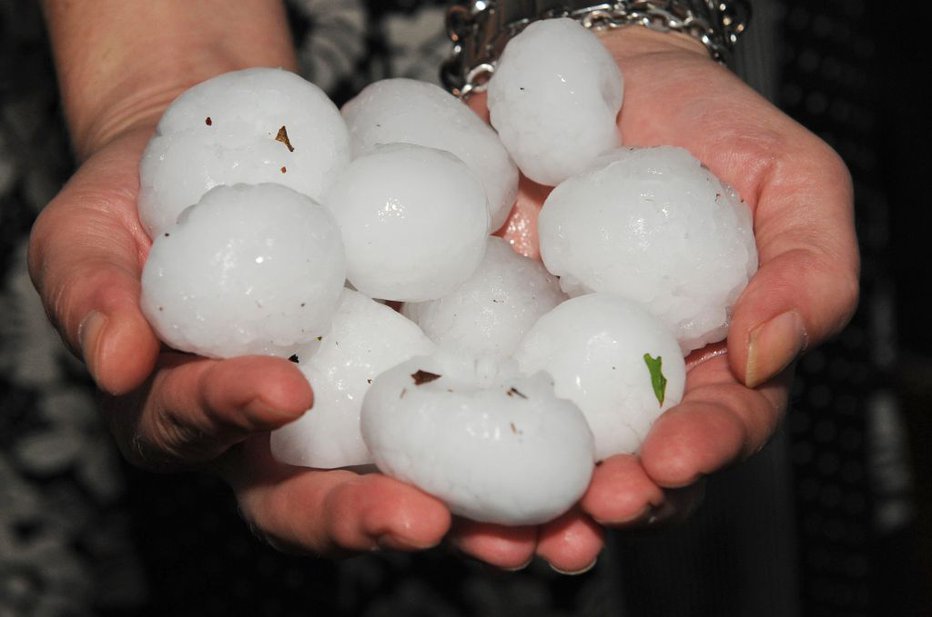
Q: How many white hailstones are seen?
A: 10